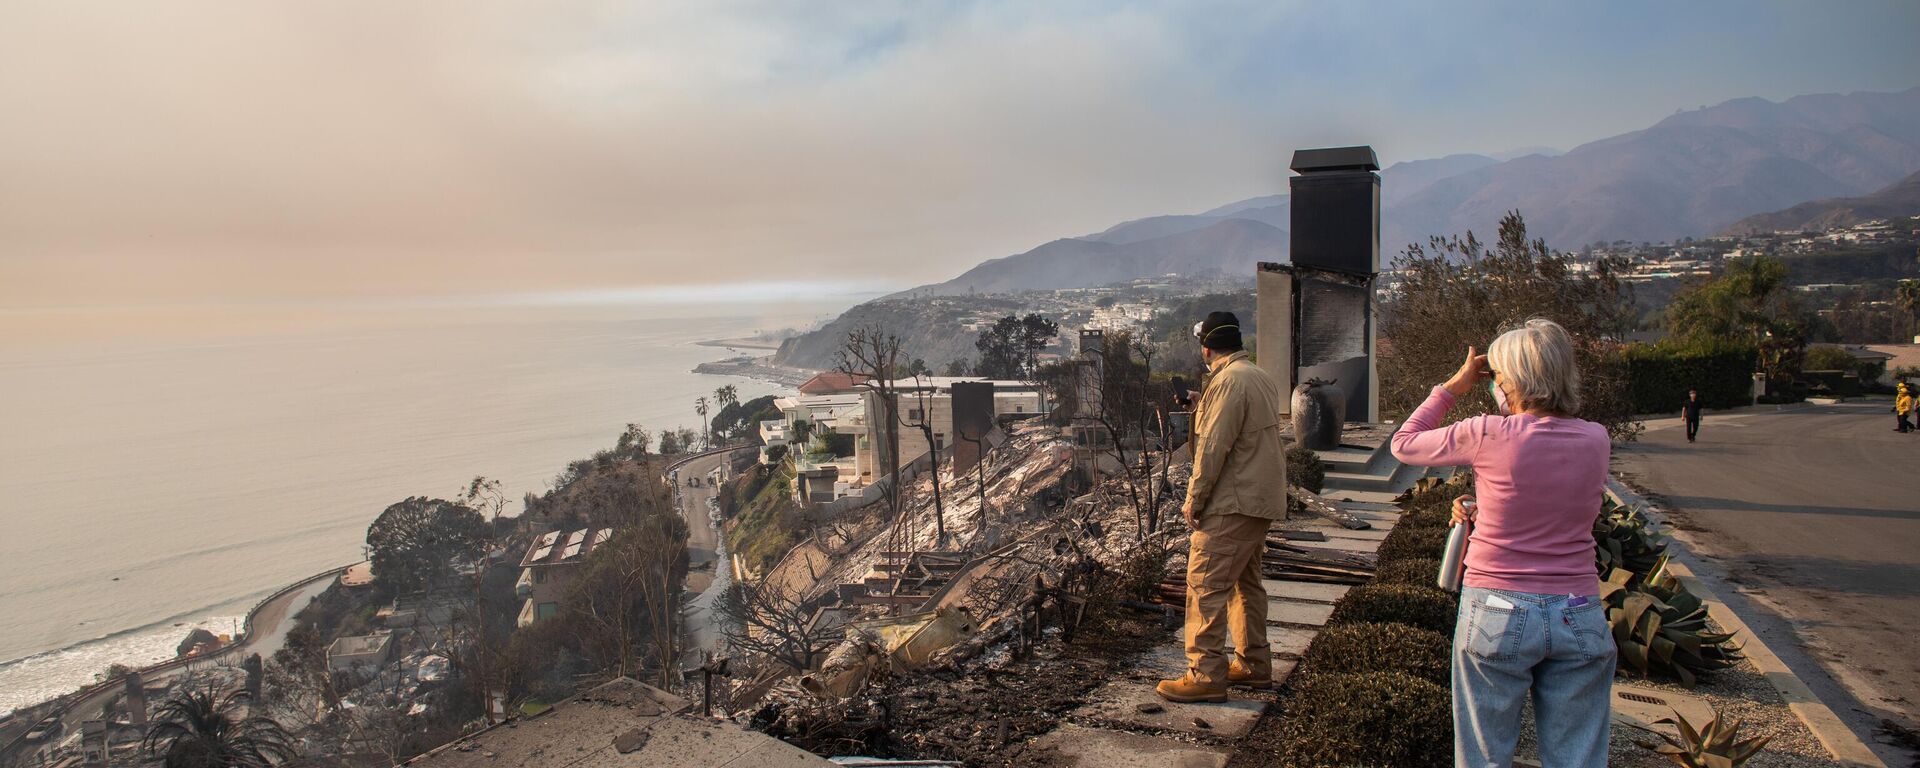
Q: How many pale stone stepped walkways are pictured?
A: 1